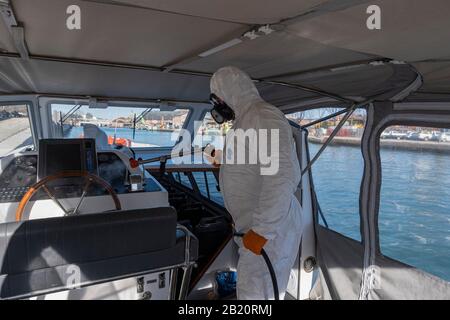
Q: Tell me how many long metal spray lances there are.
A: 1